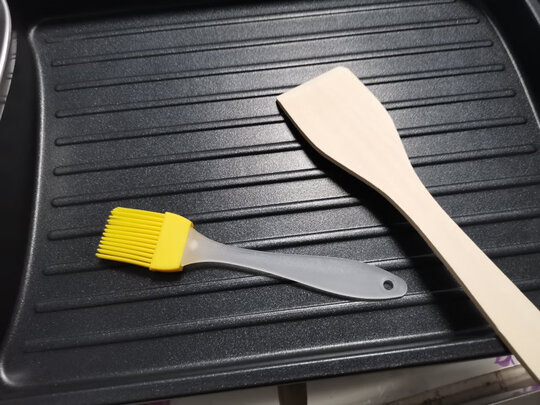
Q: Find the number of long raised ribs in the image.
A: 11